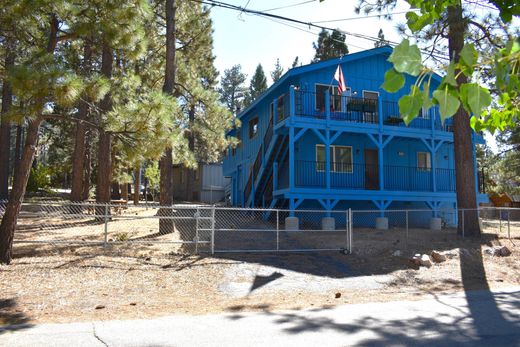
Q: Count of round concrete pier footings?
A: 4